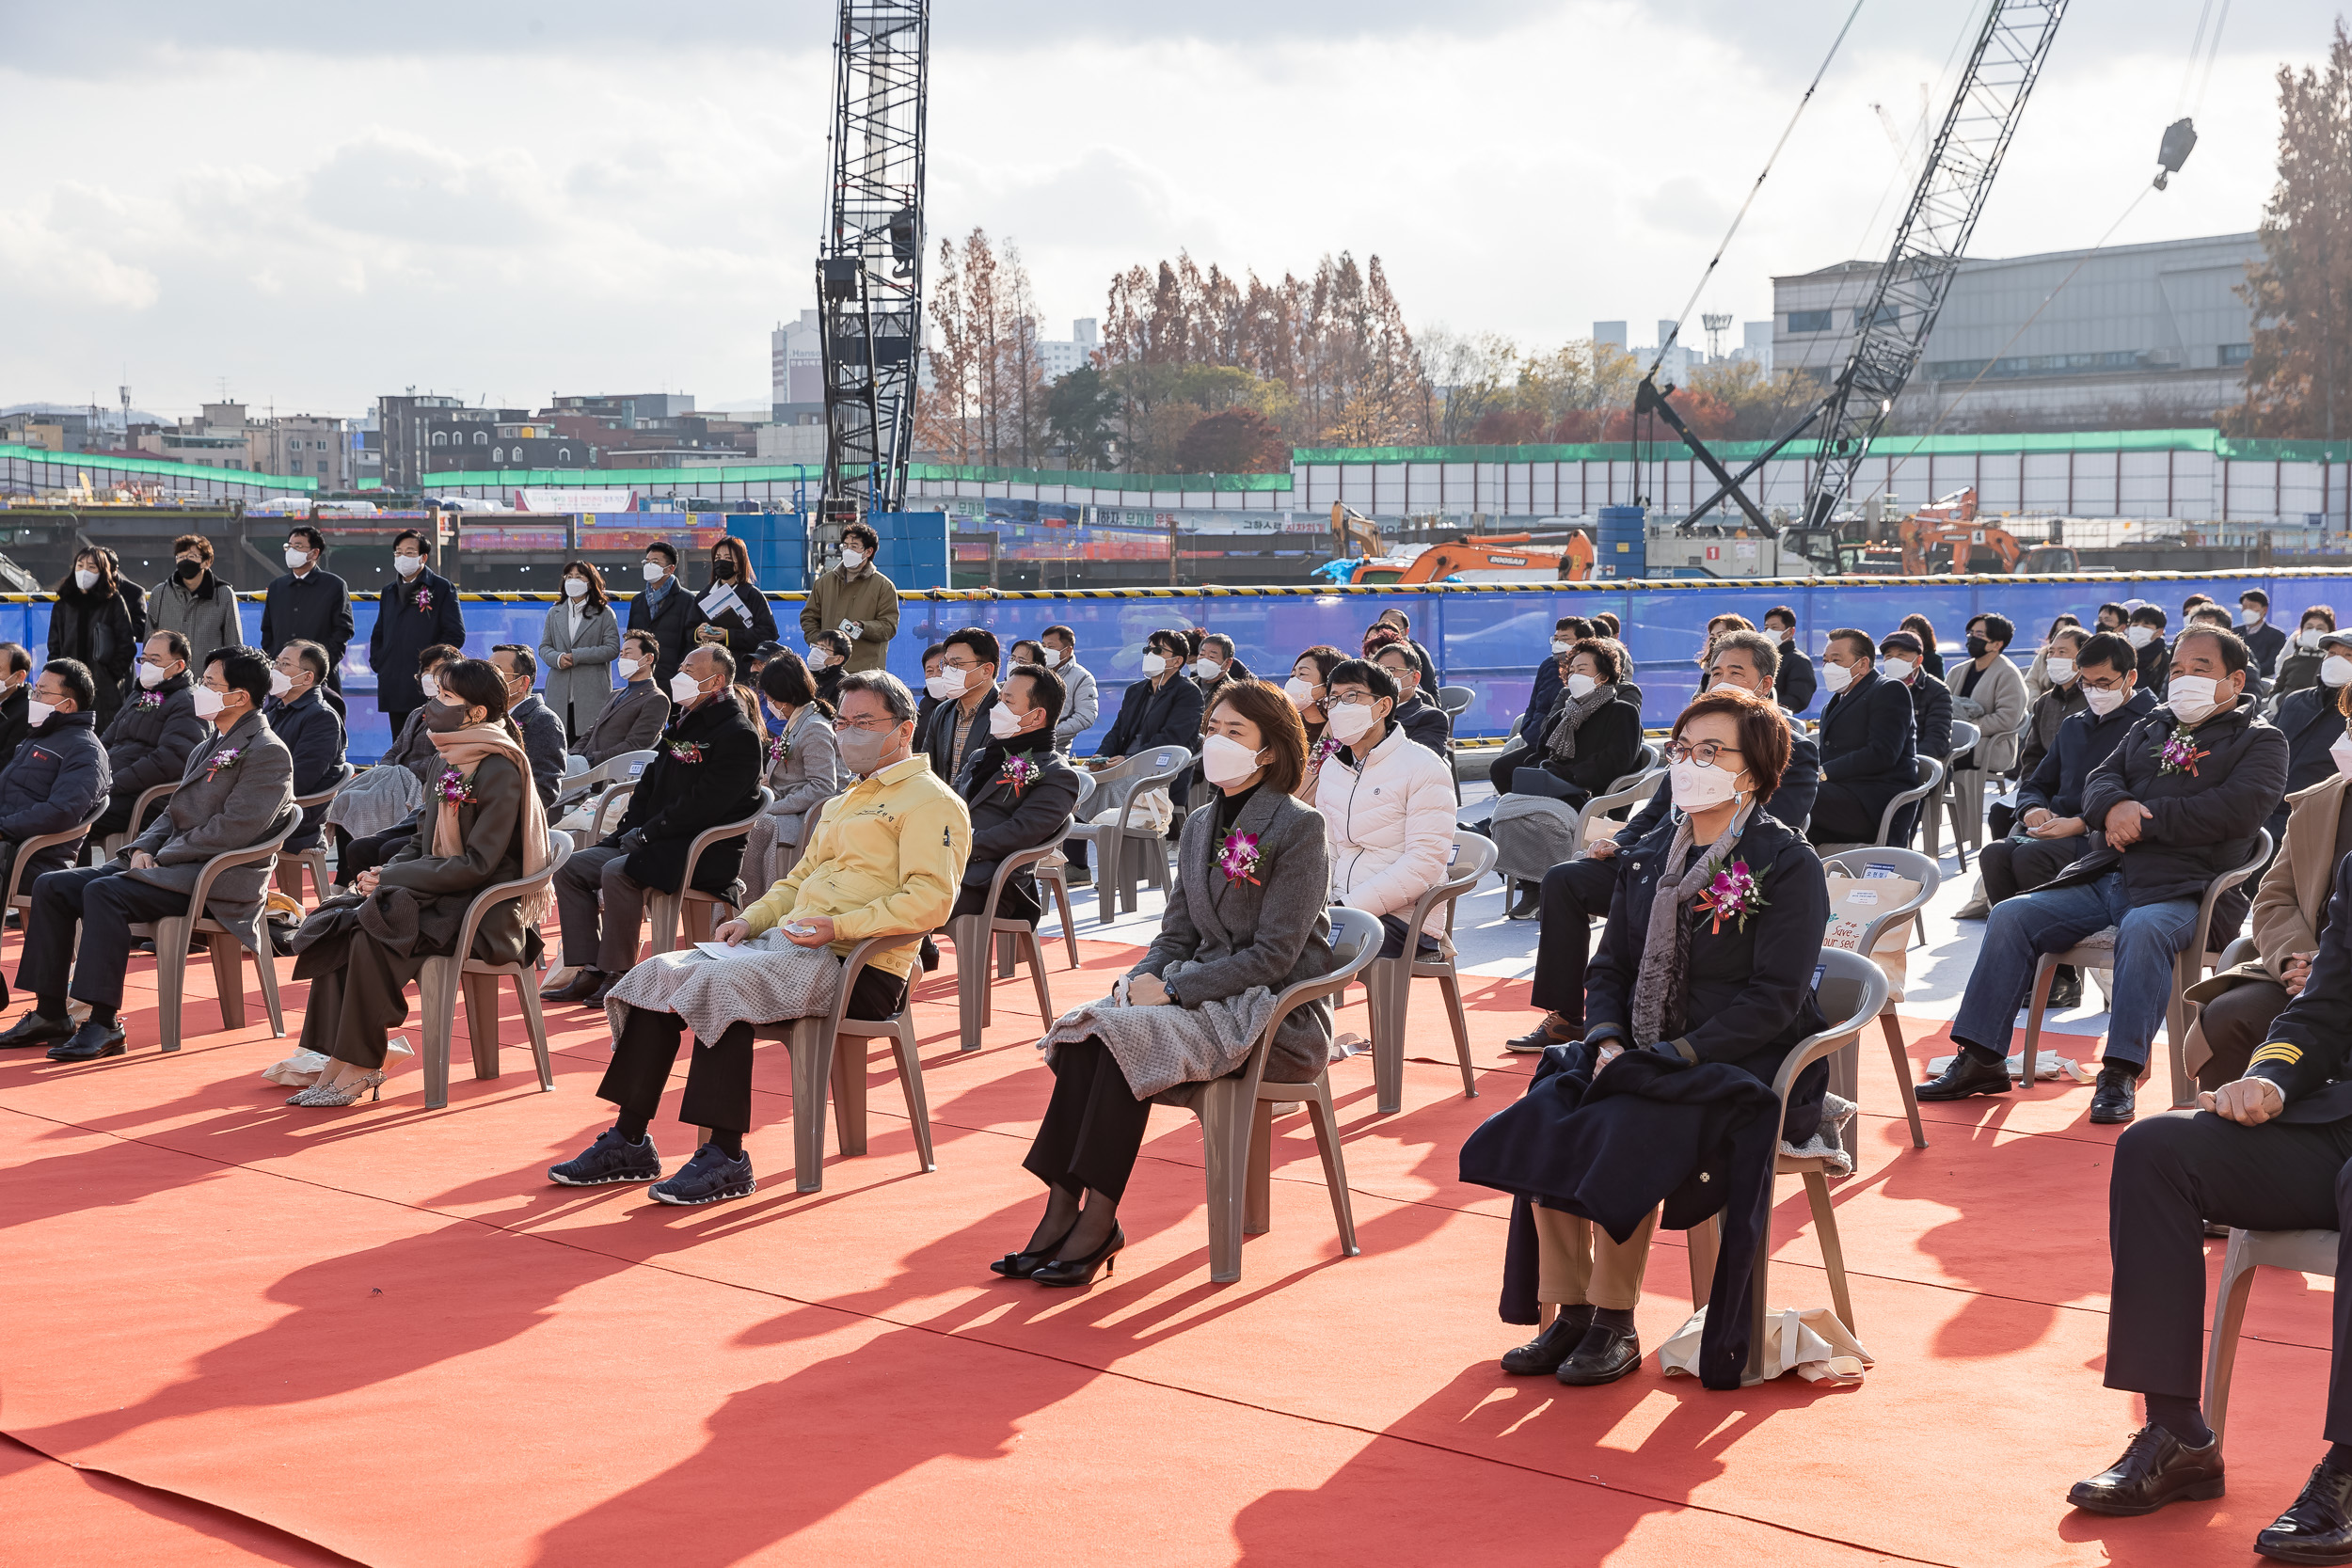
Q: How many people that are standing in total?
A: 9